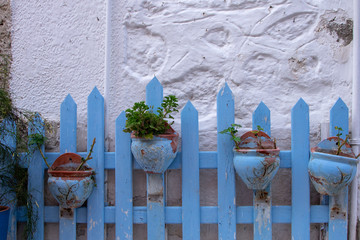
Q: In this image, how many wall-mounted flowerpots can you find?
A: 4